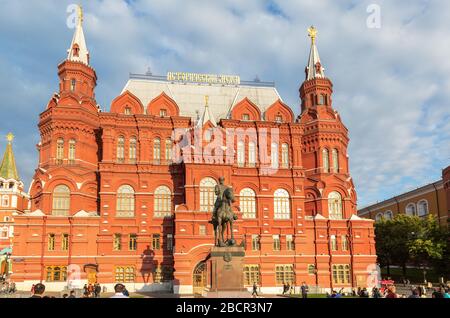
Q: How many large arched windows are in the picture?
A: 7